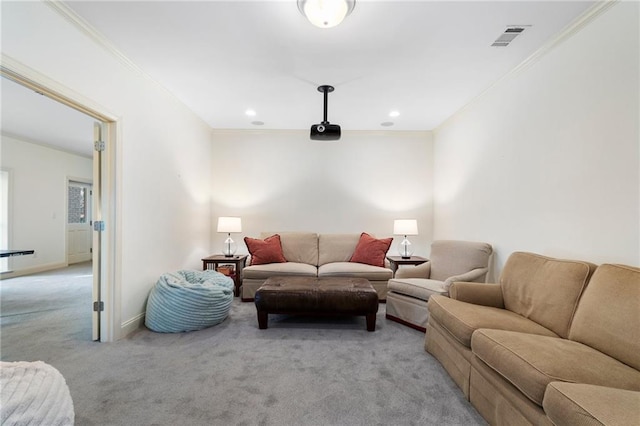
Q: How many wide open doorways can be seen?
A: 1